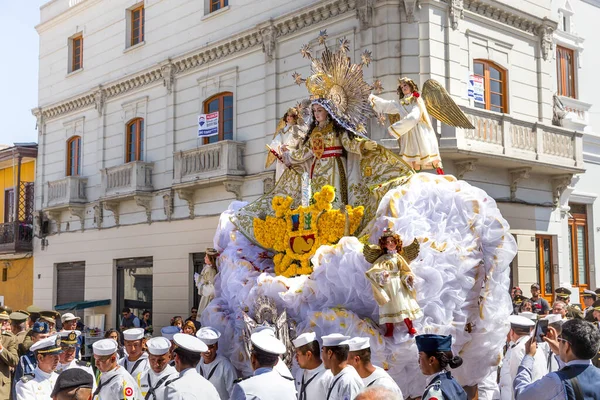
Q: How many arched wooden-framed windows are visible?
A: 4